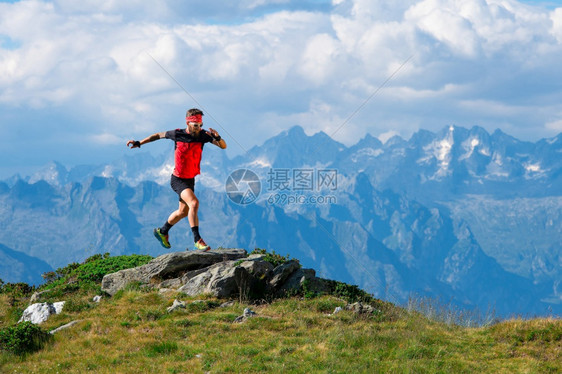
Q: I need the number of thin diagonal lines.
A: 2